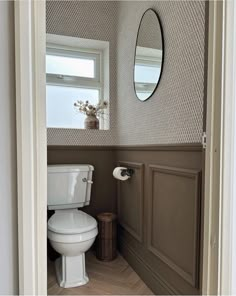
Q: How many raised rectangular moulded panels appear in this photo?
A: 2